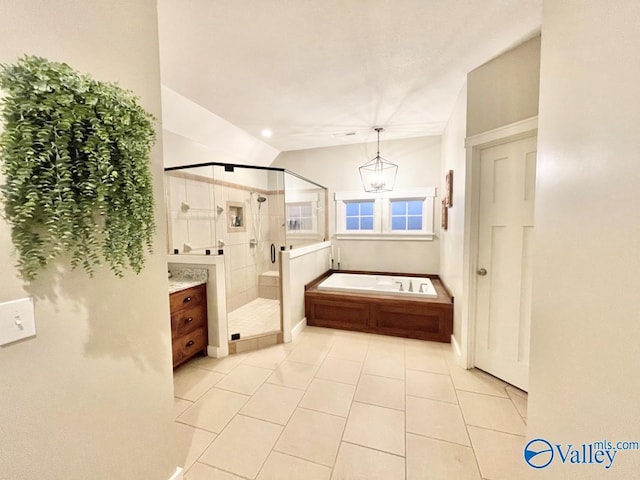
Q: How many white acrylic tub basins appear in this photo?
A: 1